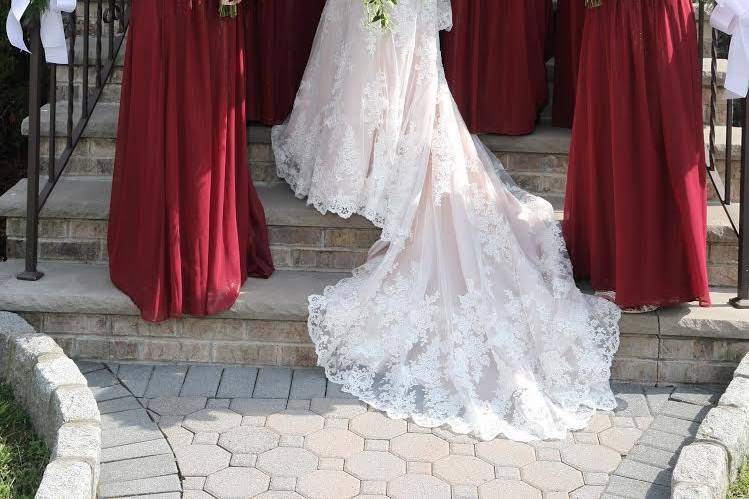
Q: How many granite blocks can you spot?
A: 11